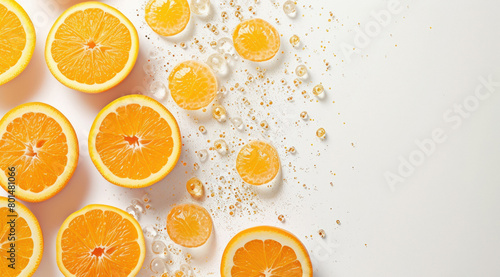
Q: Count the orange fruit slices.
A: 7